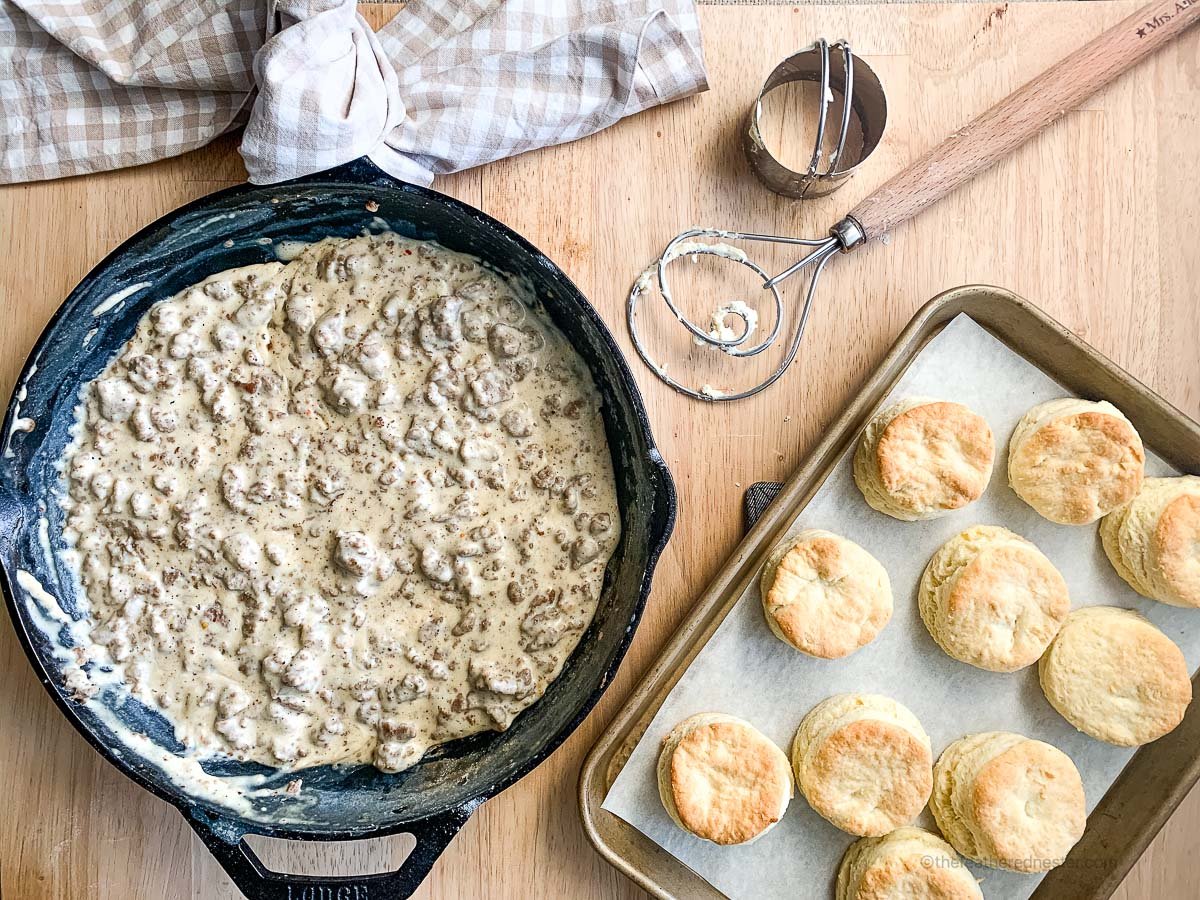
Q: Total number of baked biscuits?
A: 10